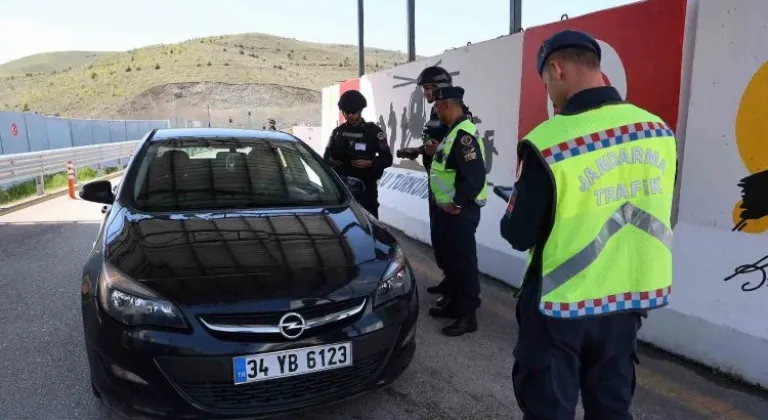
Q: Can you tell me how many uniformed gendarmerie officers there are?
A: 4